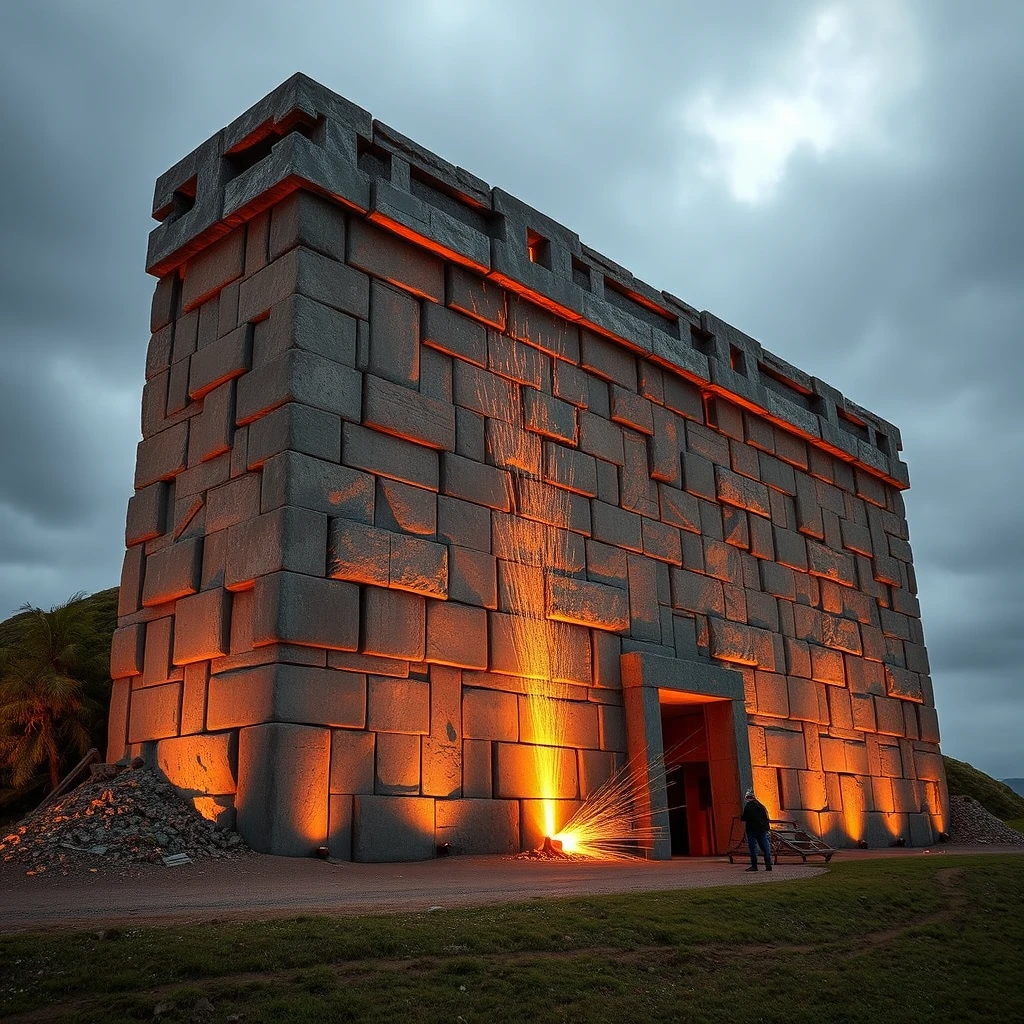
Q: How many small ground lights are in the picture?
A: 5